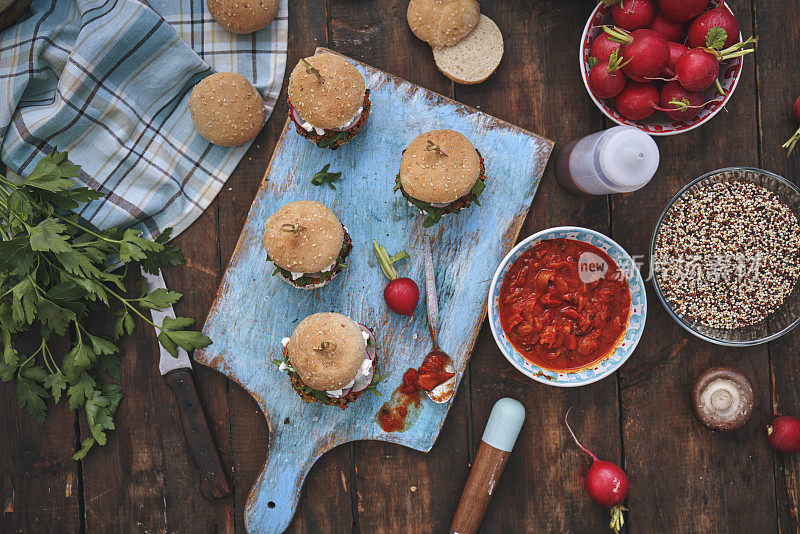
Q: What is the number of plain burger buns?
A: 3